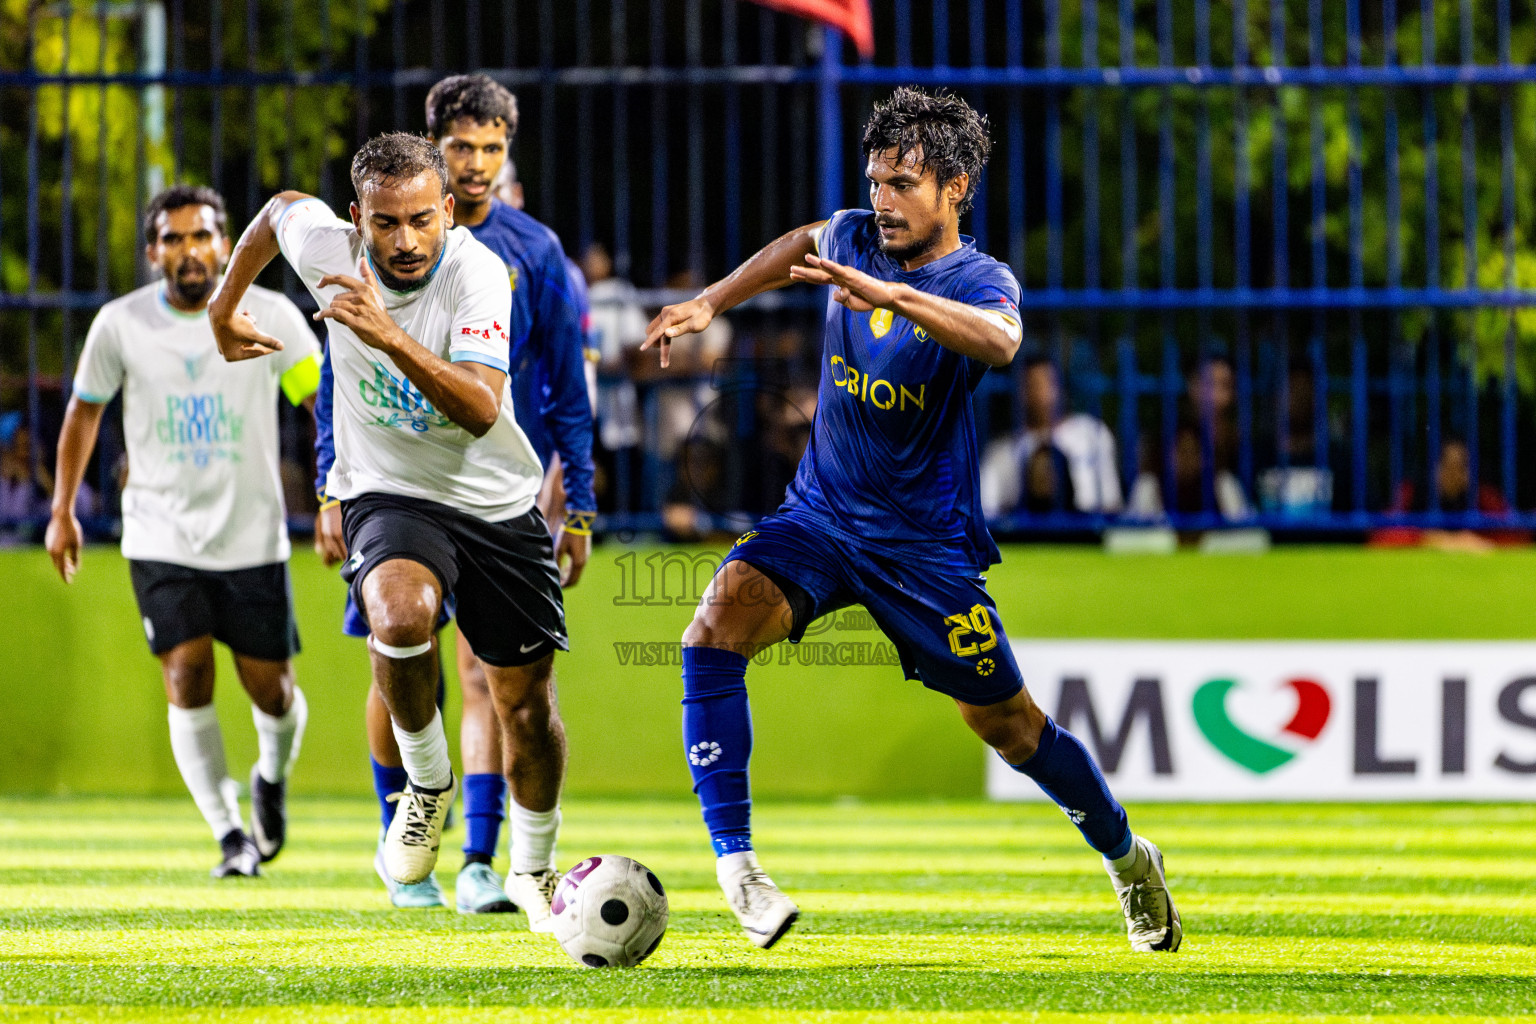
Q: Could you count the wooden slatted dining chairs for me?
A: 0